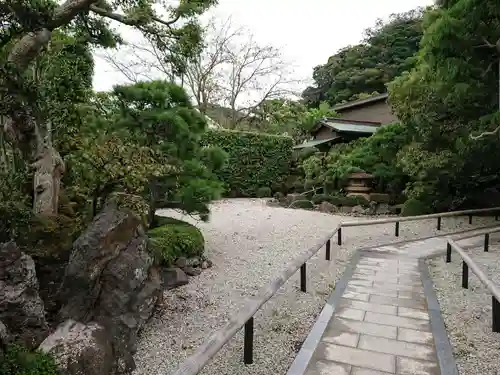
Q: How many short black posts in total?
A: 12